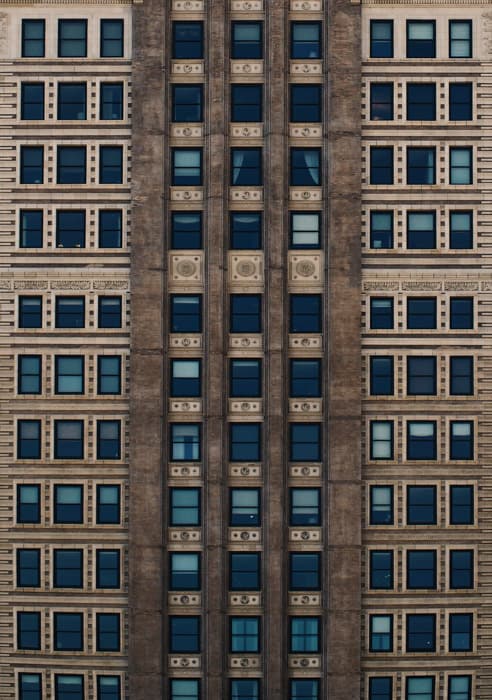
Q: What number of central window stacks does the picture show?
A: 3